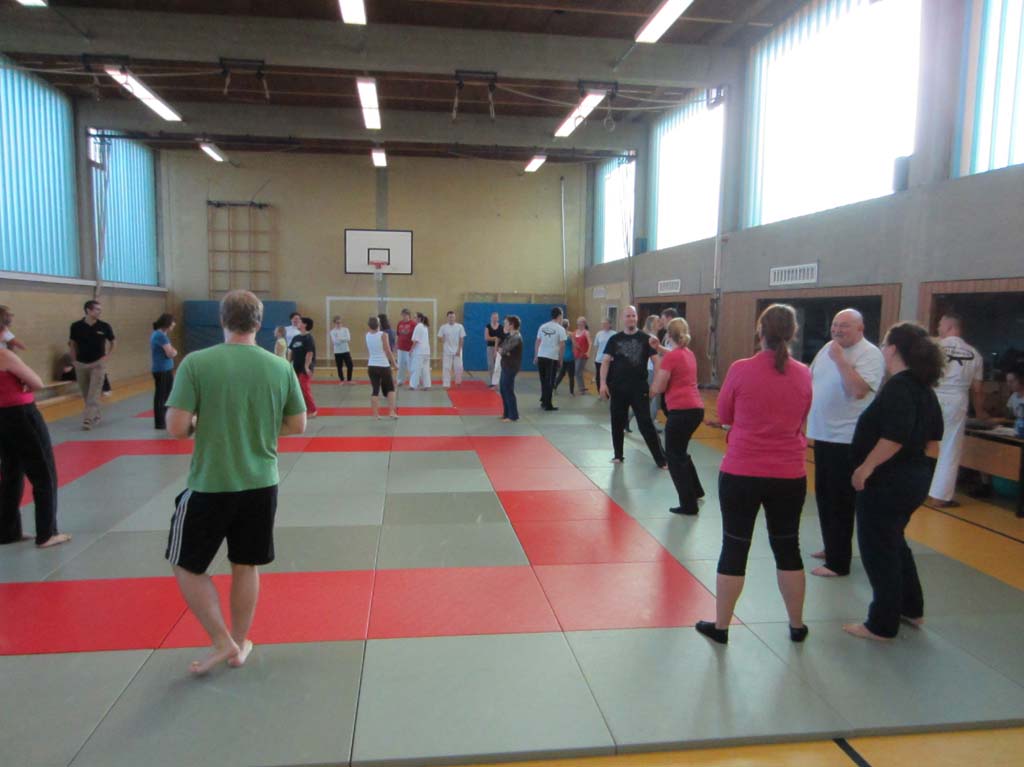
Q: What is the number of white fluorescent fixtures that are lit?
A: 9